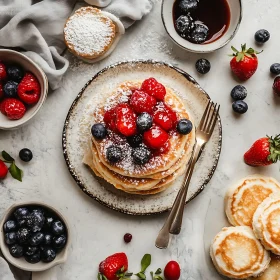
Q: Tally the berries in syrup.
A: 3